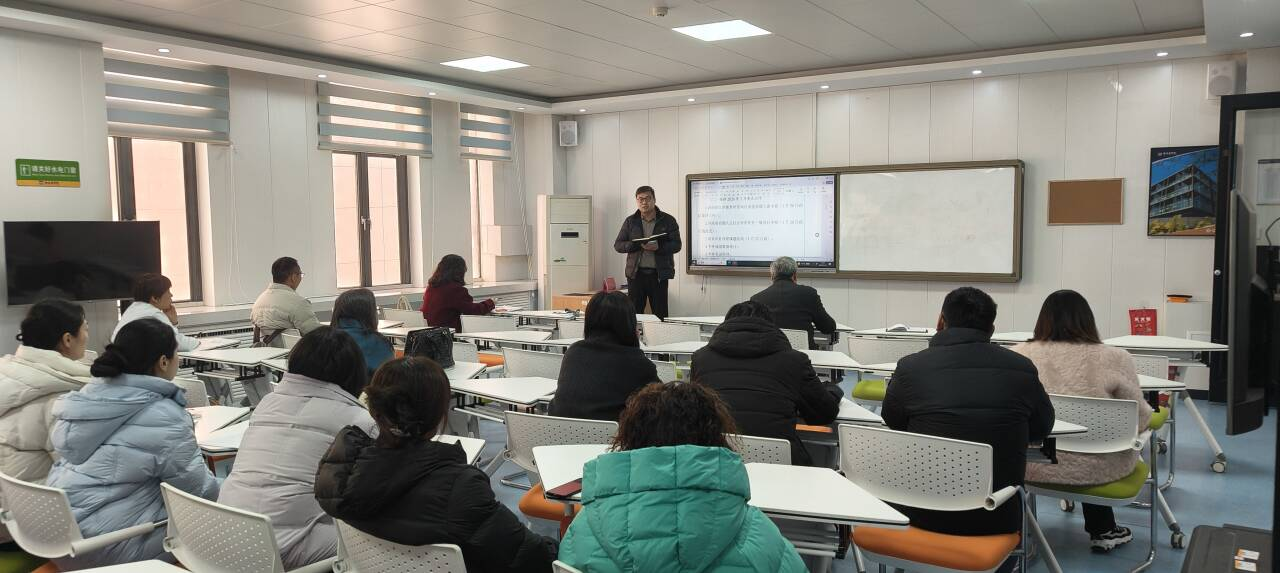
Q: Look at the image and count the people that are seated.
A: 14